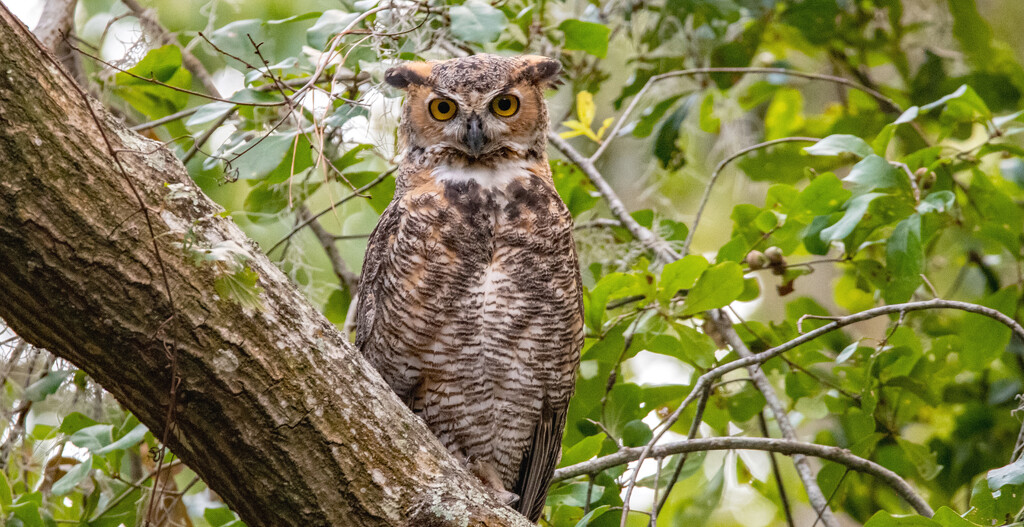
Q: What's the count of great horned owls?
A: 1